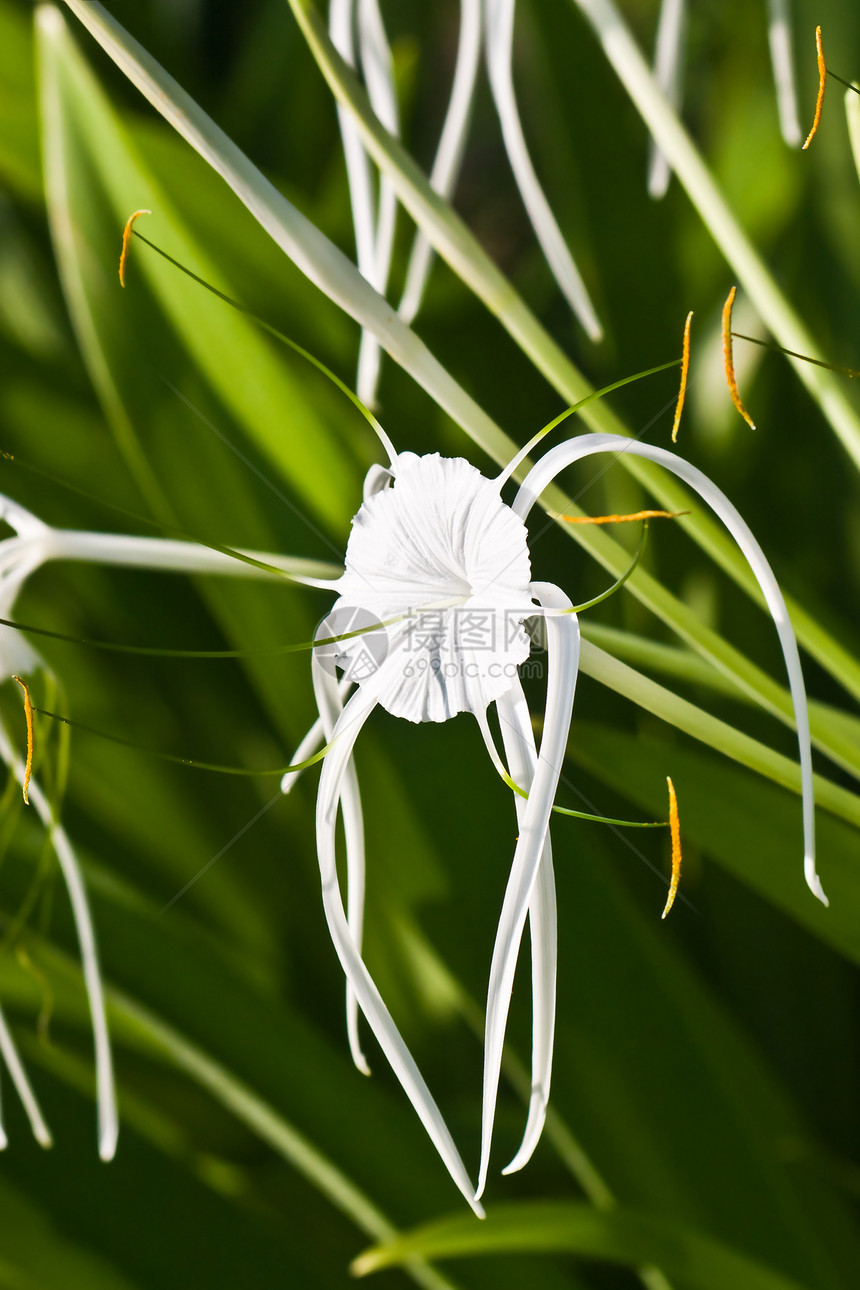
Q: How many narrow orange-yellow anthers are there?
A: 7